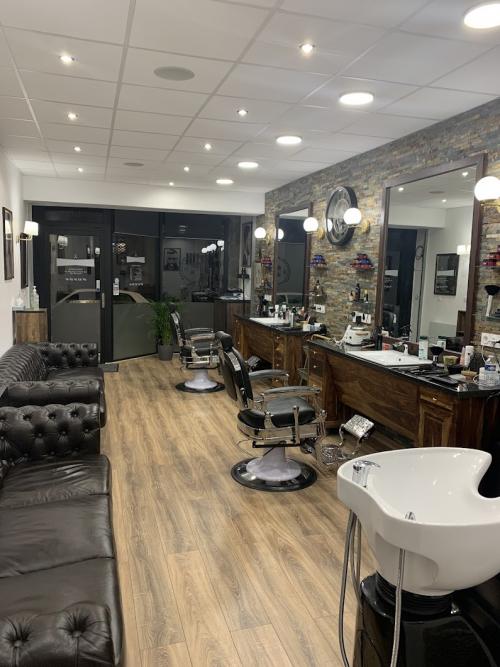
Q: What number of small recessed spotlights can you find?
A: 9